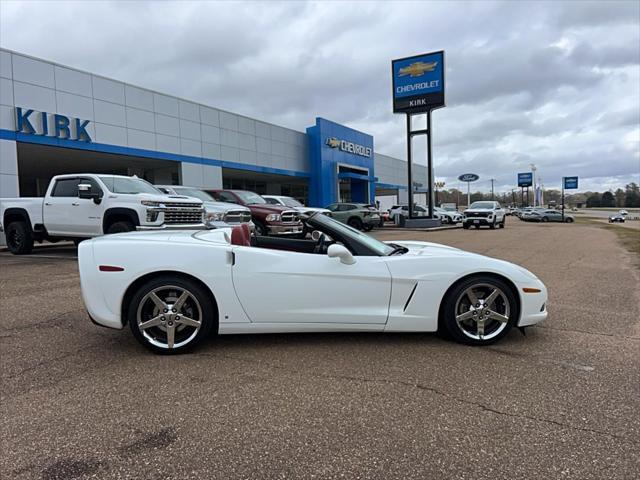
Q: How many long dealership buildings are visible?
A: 1